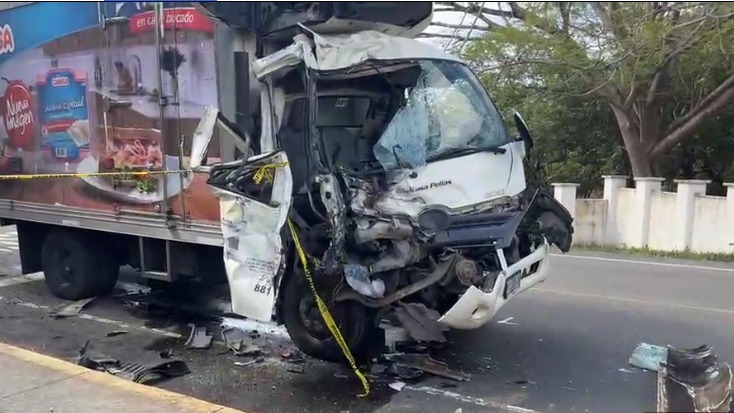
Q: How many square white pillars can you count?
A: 5